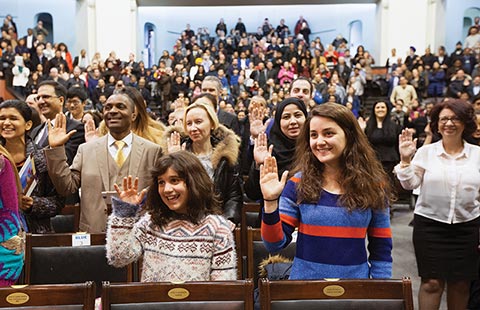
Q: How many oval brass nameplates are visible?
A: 3